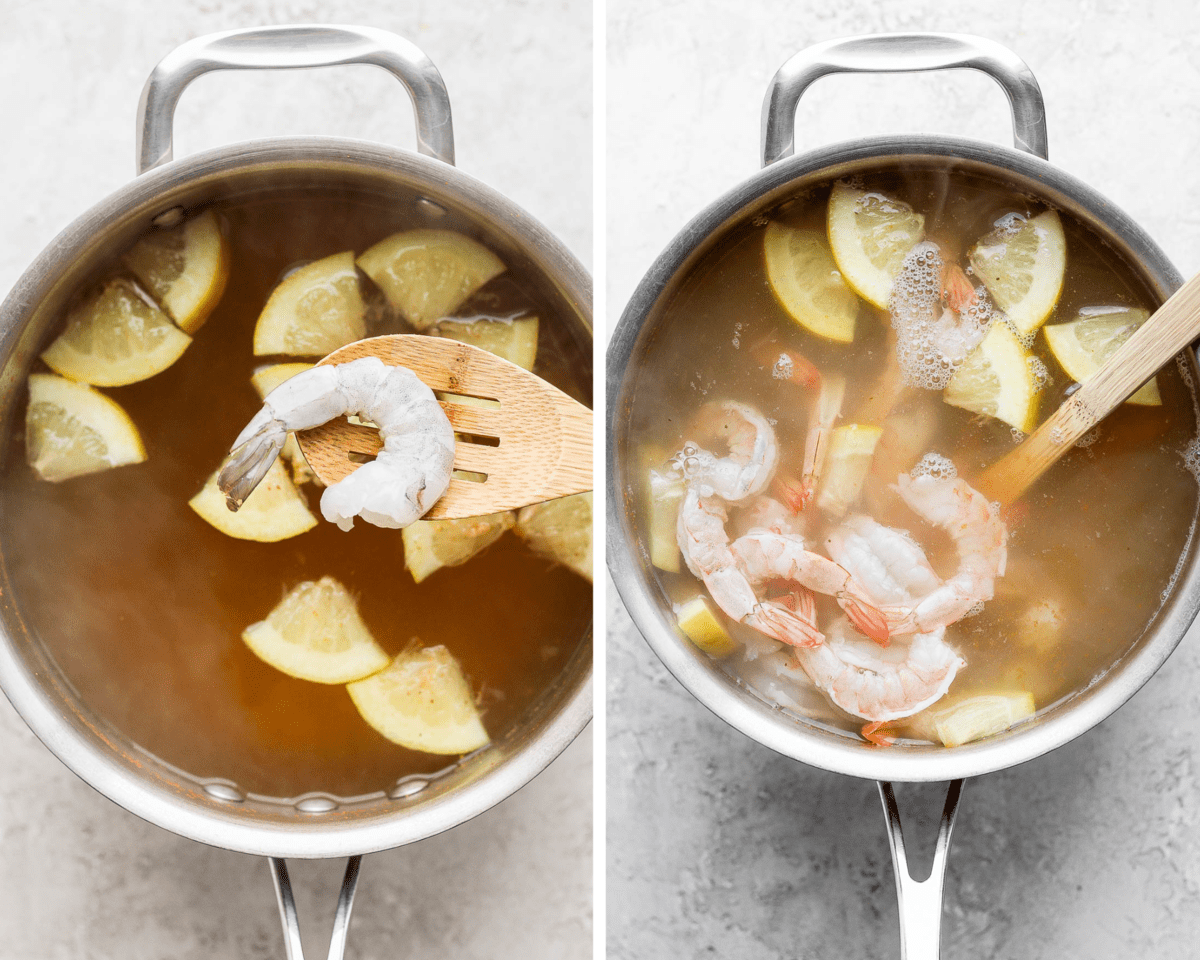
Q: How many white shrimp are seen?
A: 1